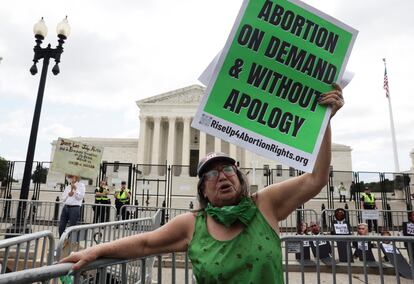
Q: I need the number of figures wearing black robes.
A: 6